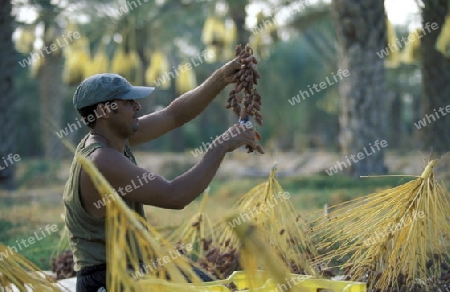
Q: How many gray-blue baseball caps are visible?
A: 1